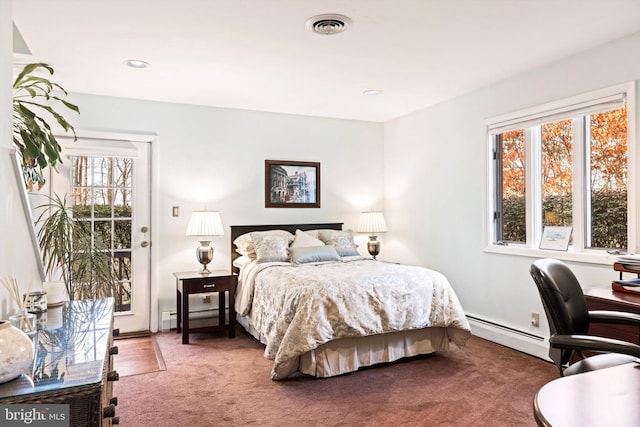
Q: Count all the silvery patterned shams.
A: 2